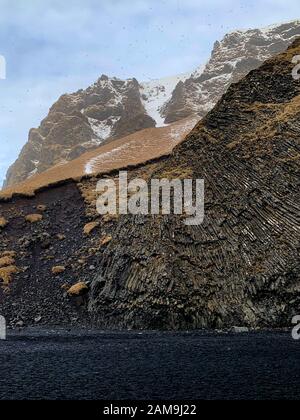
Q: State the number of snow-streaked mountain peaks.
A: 2